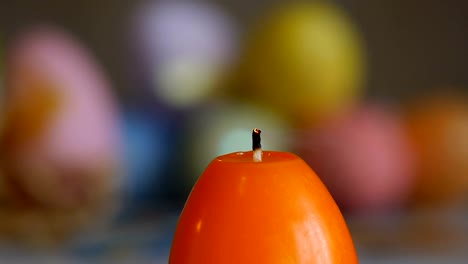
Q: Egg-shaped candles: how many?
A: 1